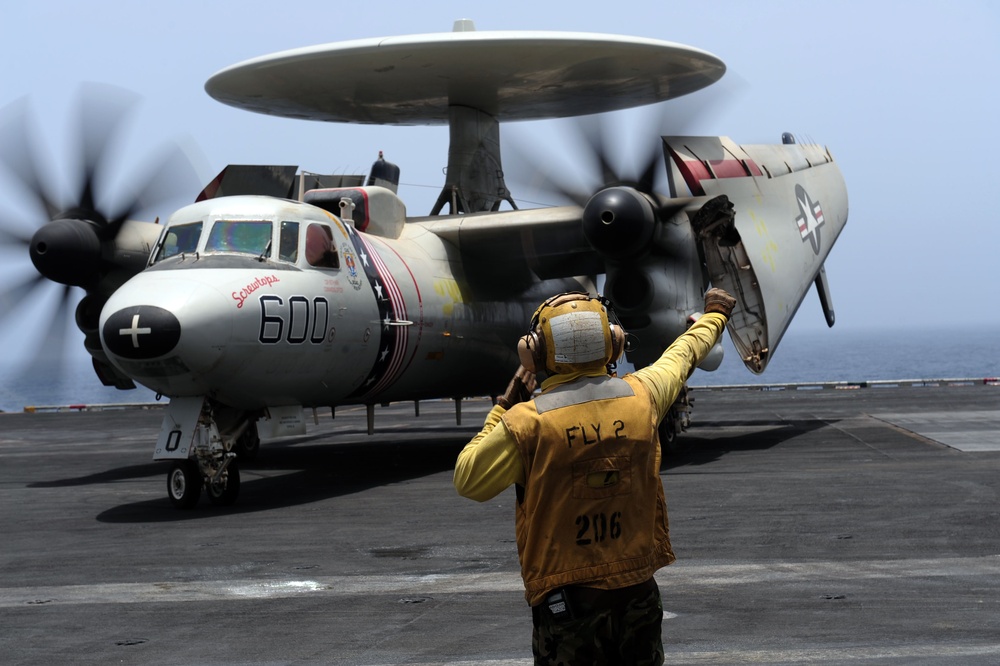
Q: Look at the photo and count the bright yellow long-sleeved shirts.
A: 1